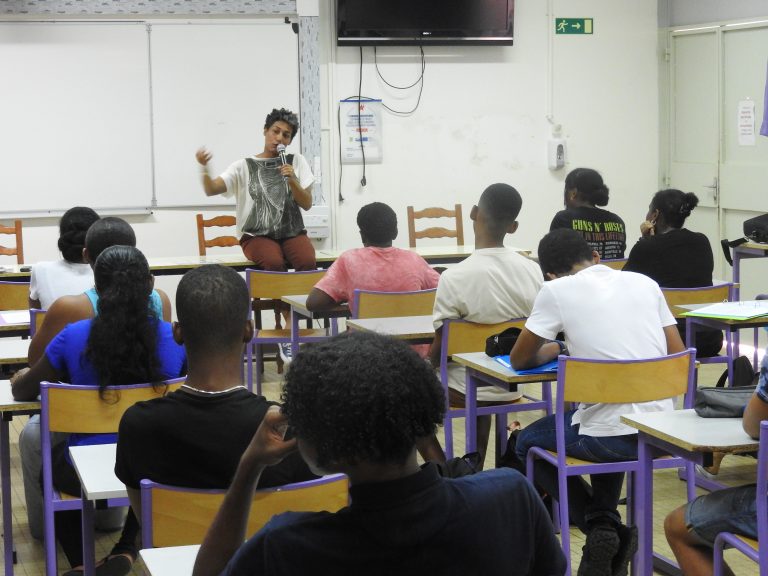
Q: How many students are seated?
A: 11